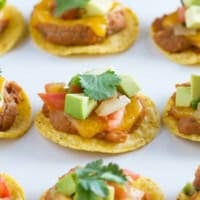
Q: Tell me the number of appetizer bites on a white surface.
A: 9